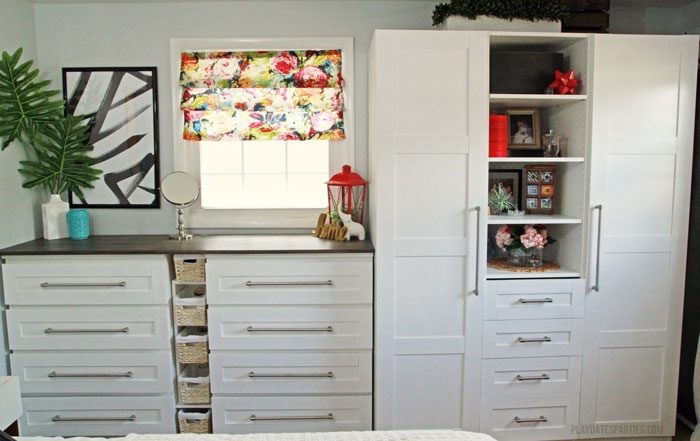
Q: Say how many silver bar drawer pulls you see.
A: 12